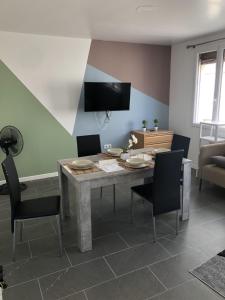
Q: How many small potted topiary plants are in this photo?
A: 2